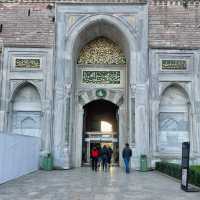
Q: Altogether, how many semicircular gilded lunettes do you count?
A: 1